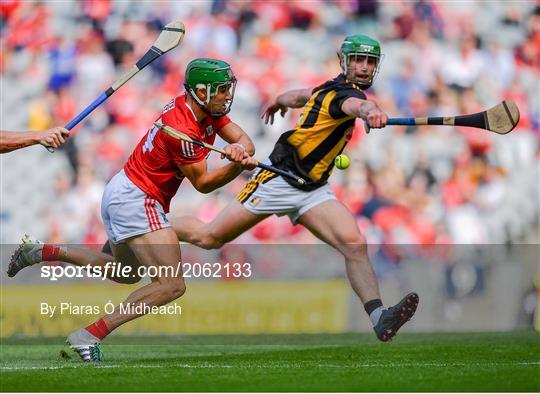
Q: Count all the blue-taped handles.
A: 2